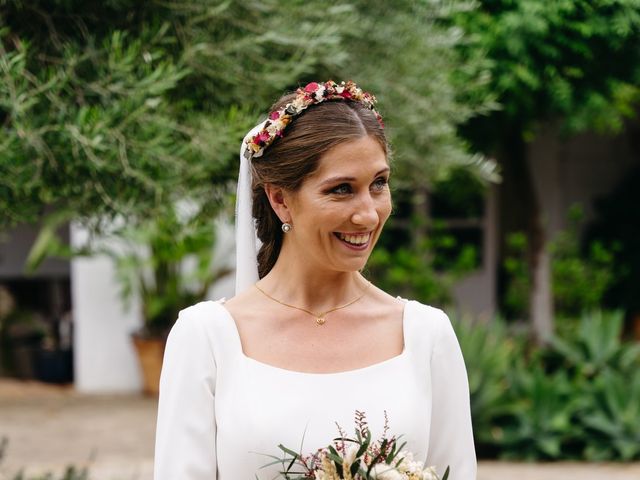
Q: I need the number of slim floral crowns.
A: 1